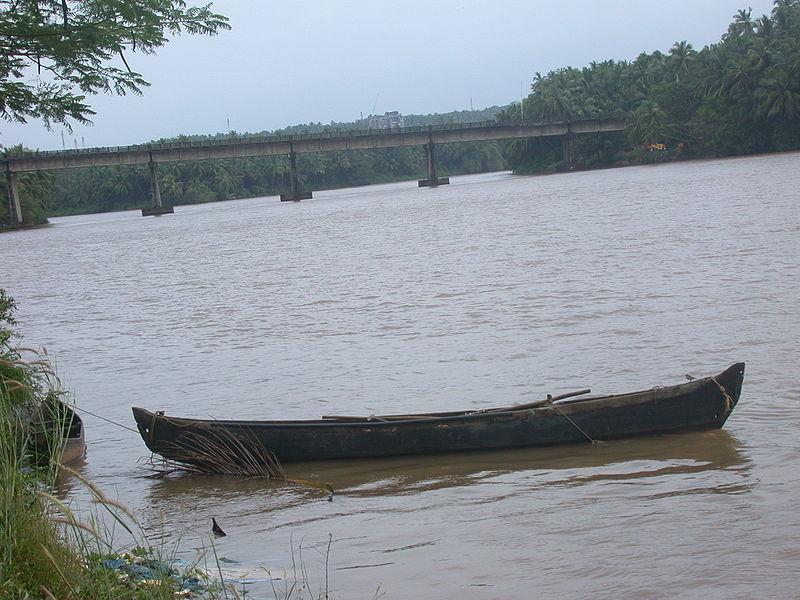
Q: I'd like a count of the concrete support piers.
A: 5